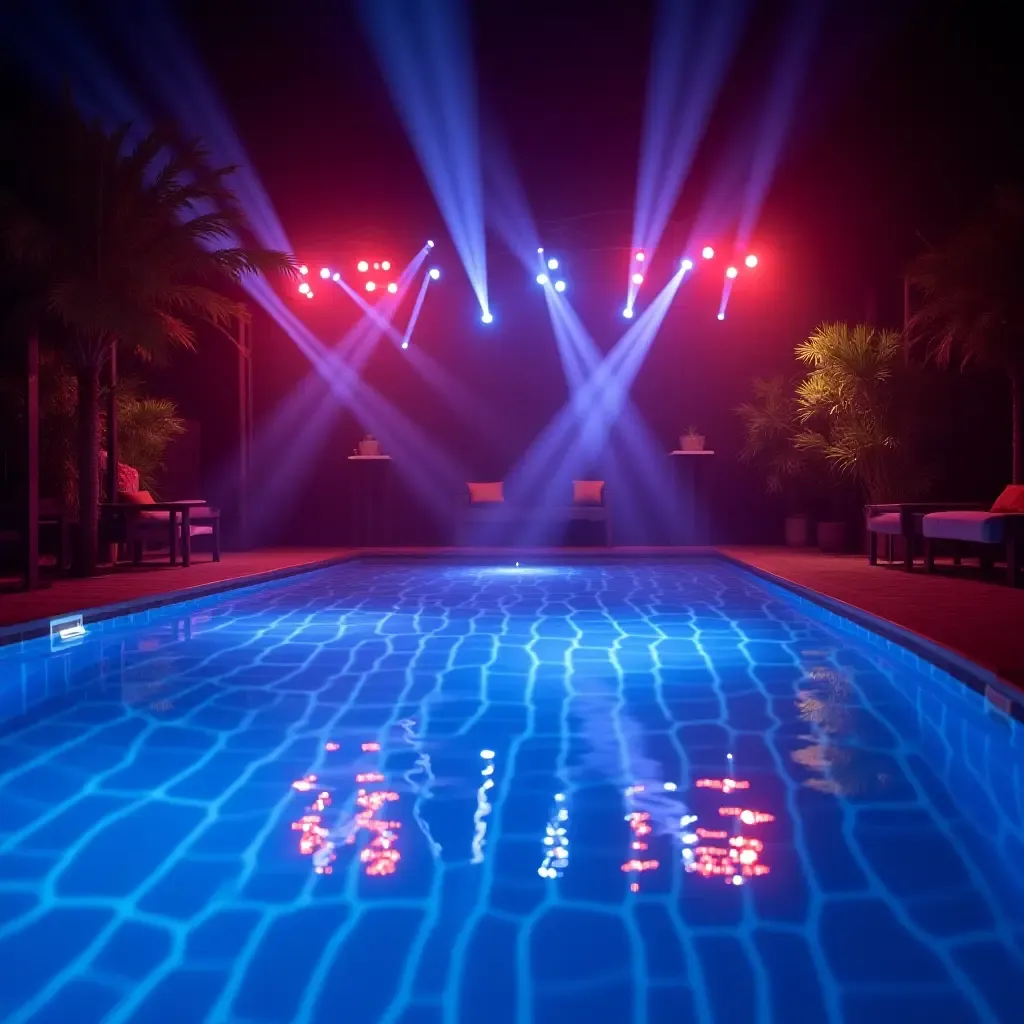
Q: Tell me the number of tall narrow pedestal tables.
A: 2